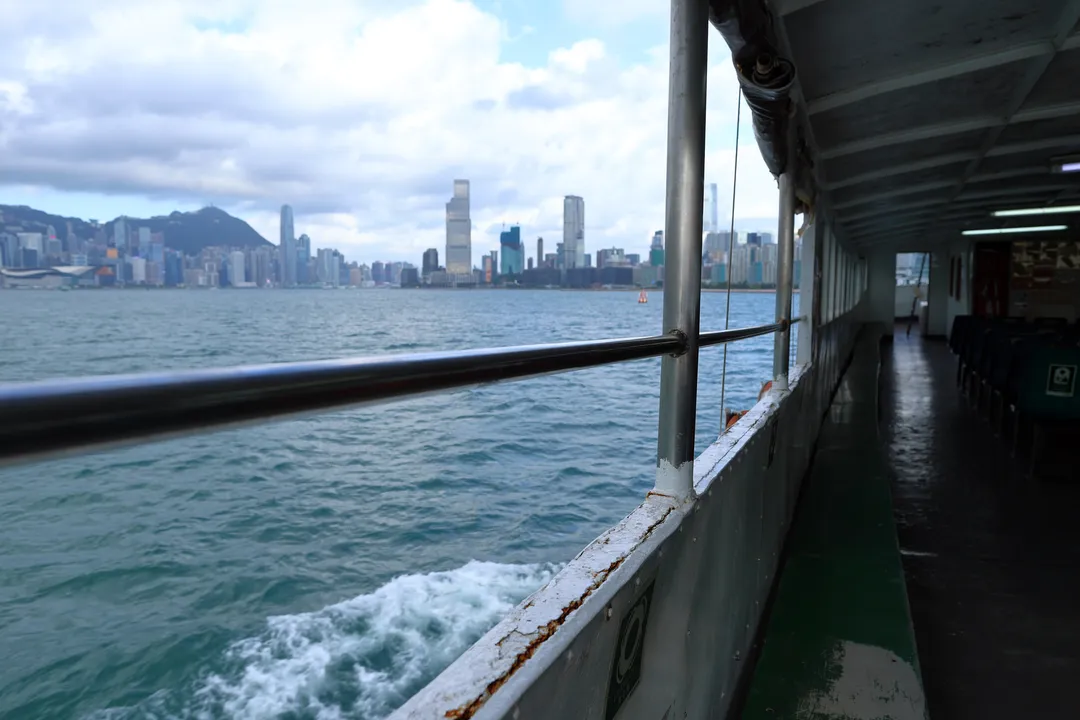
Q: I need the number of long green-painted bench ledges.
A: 1